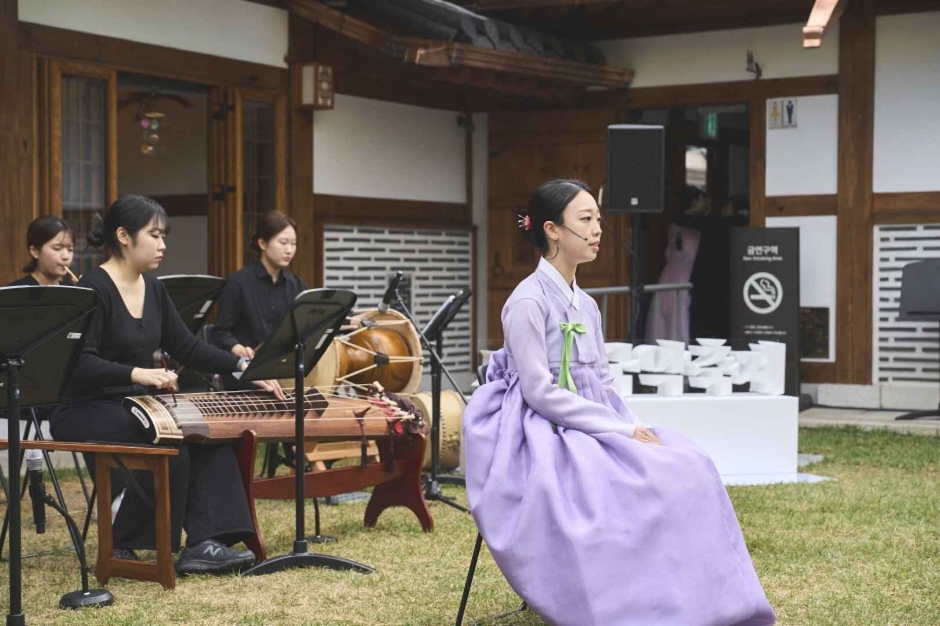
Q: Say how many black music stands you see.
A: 5